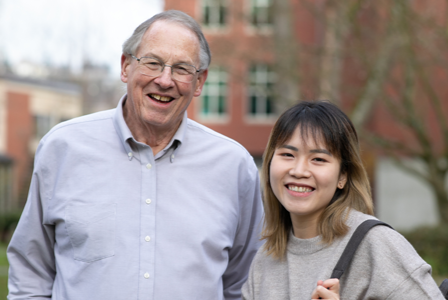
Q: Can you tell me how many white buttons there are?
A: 6